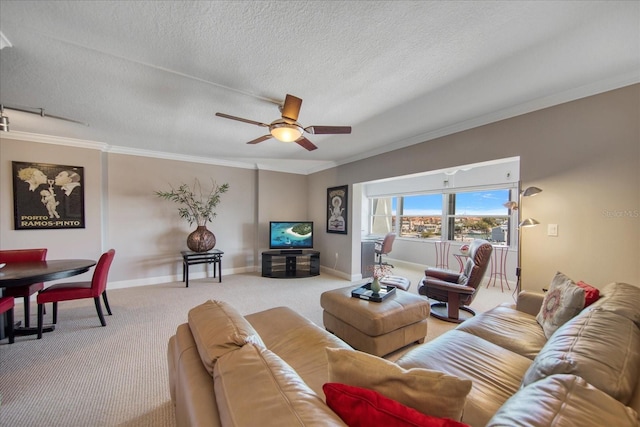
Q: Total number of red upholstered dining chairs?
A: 3